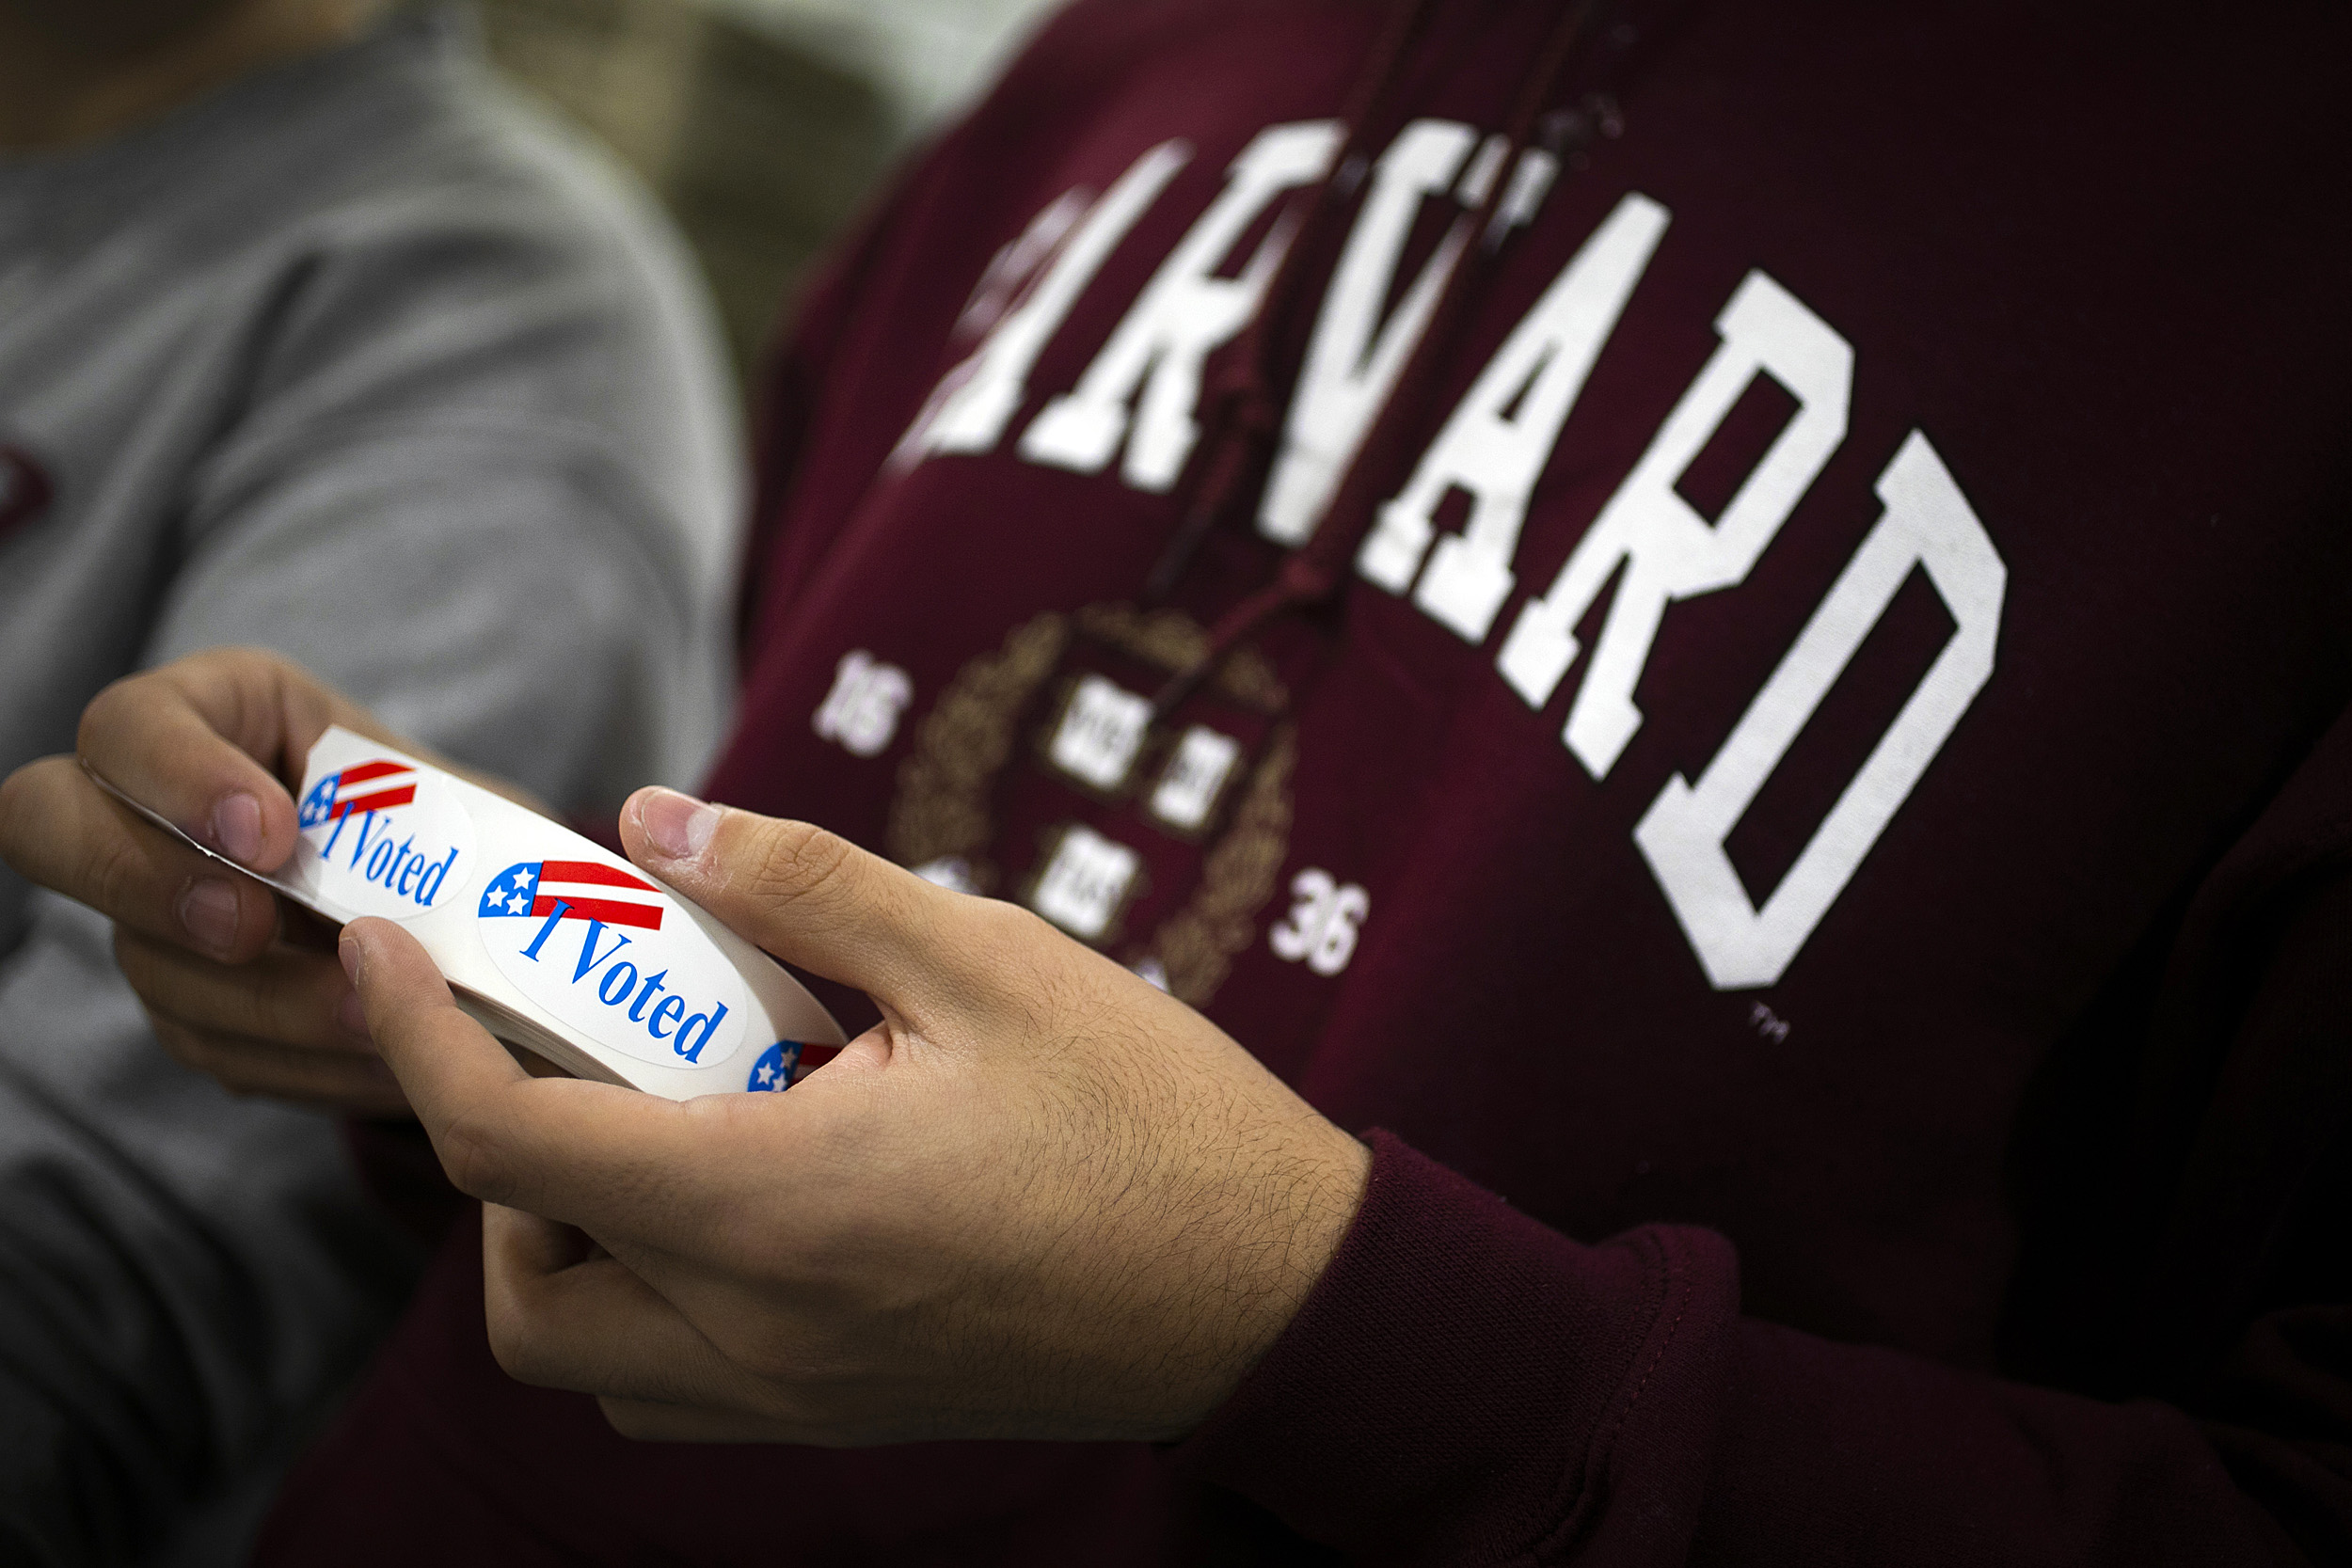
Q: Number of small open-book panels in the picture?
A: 3